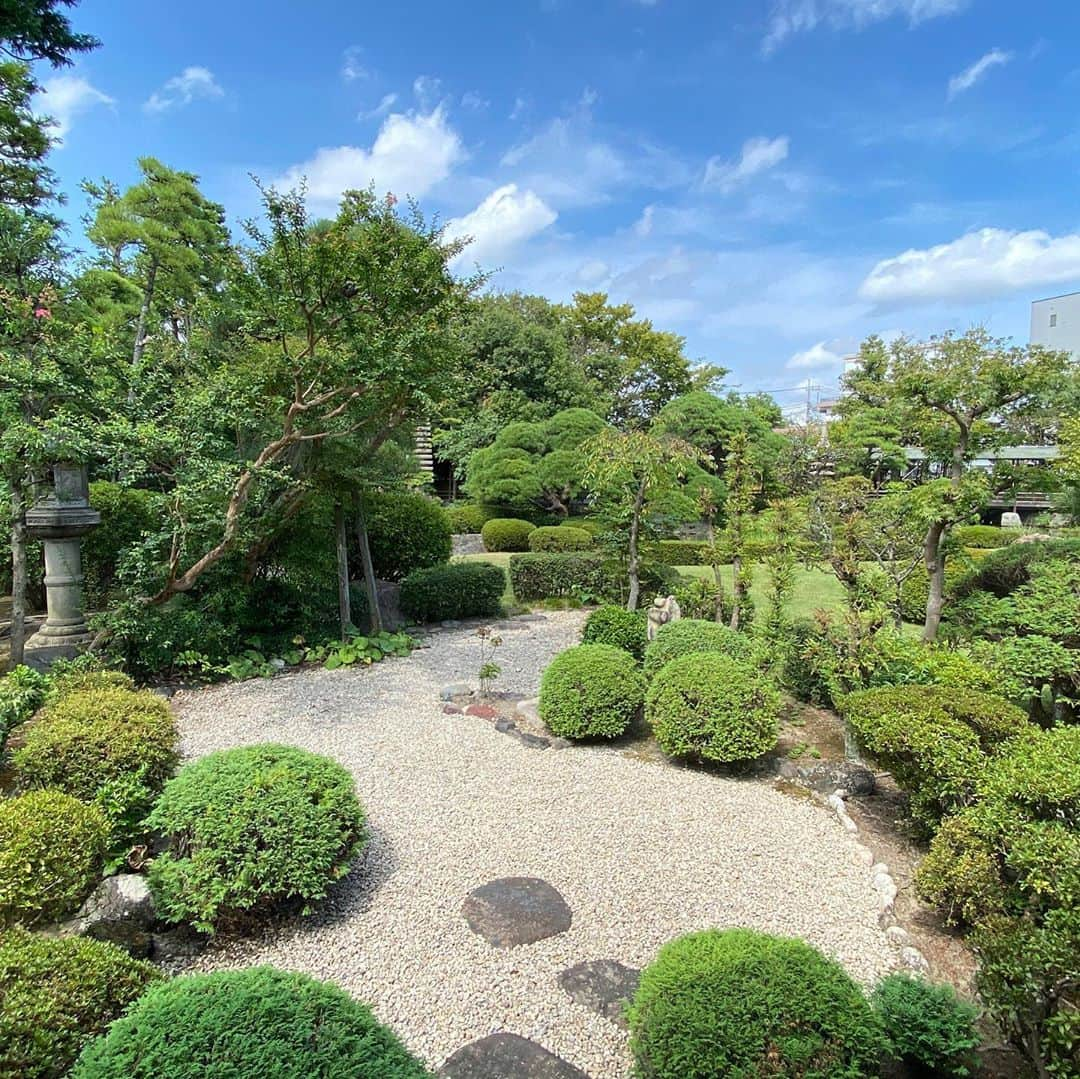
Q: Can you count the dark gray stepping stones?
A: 3